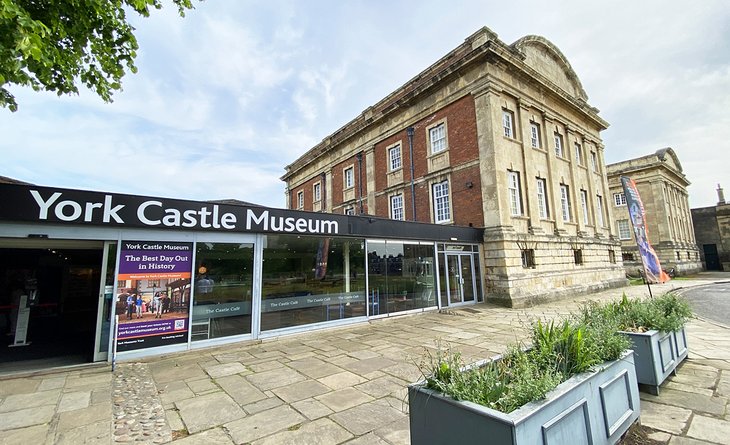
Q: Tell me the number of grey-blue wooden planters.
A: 2